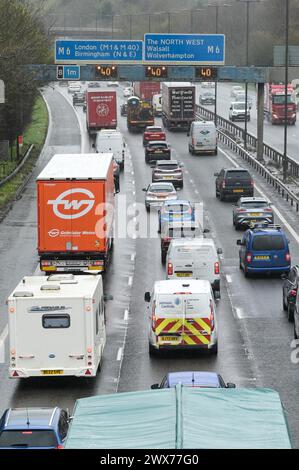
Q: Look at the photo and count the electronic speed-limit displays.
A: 3